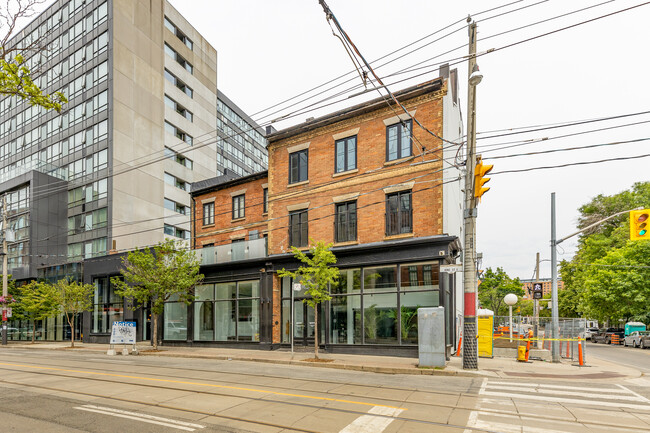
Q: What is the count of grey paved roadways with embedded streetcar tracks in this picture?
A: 1